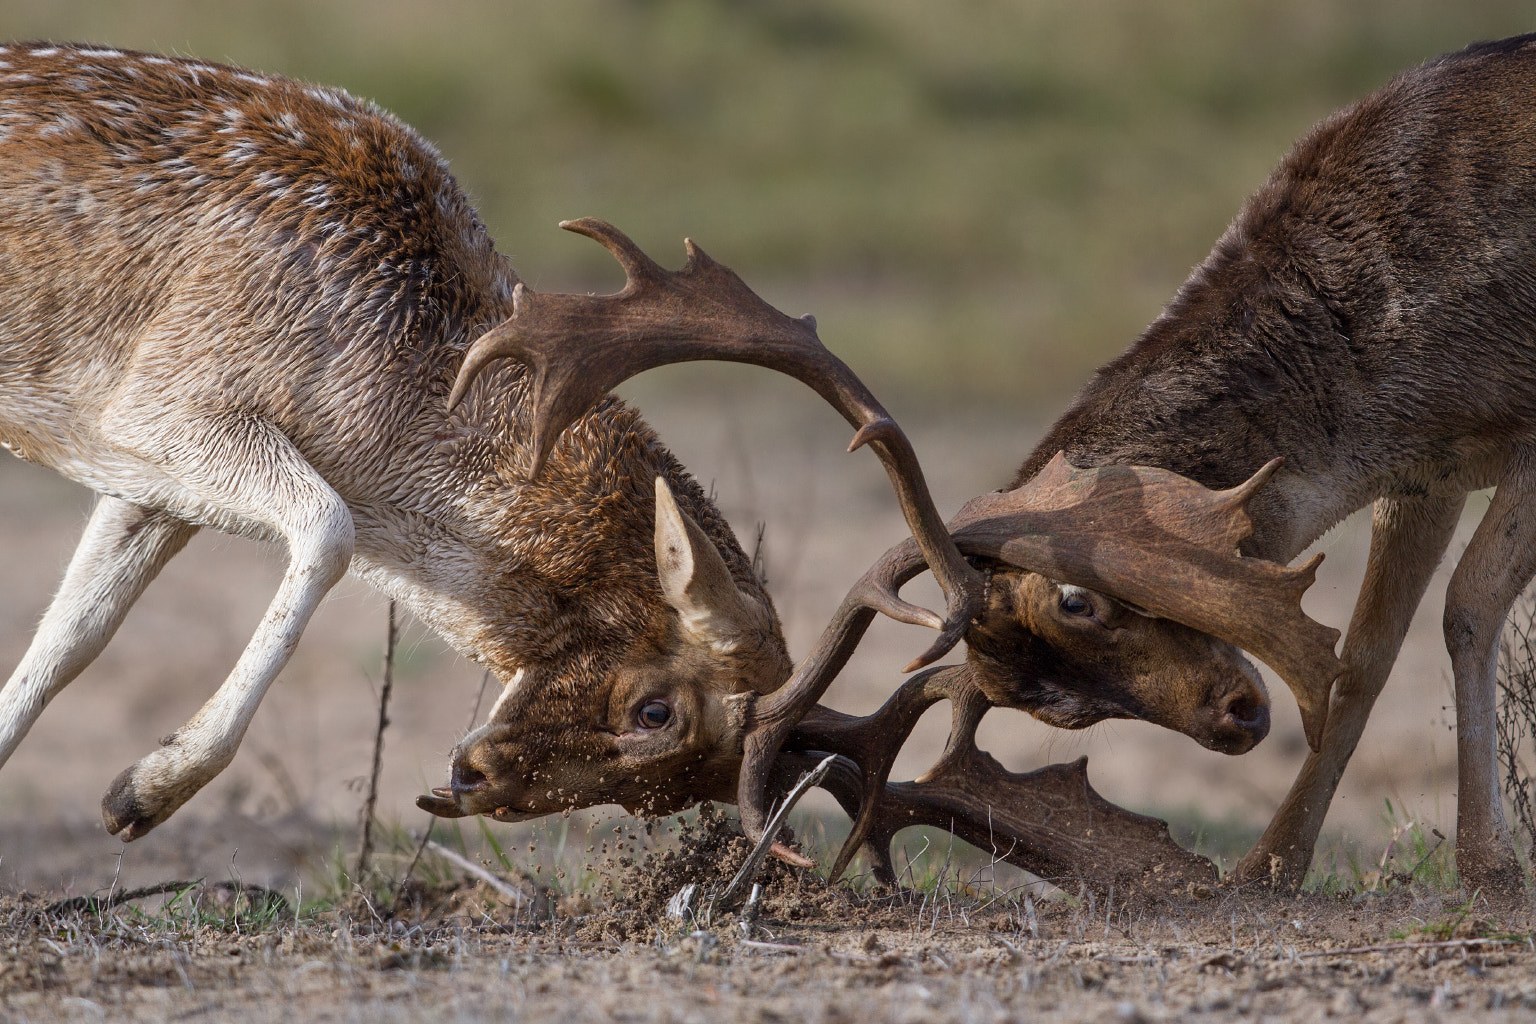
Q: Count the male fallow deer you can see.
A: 2